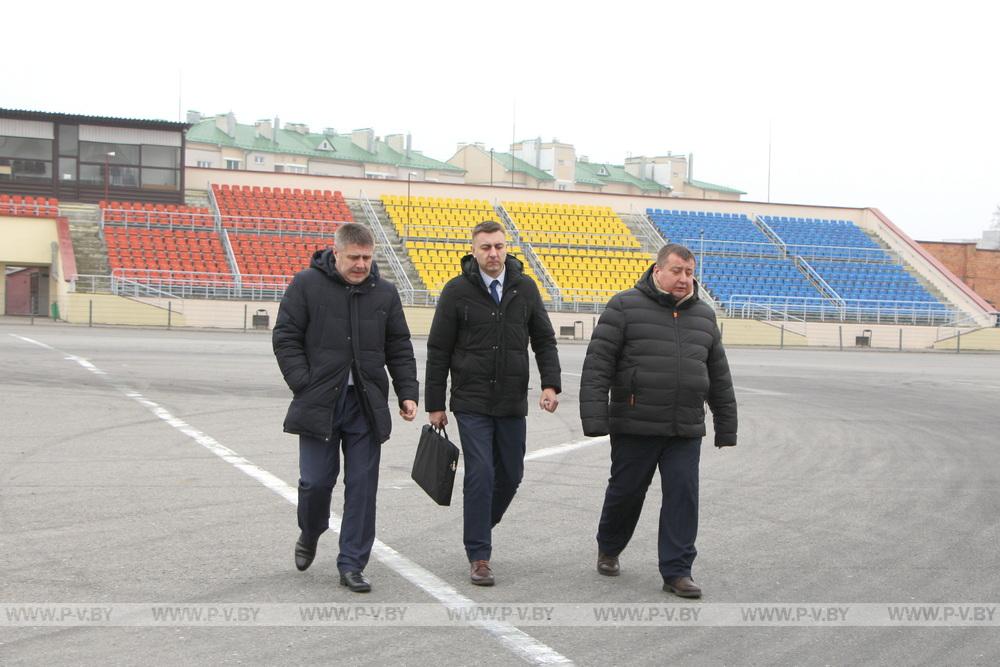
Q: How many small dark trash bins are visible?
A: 3